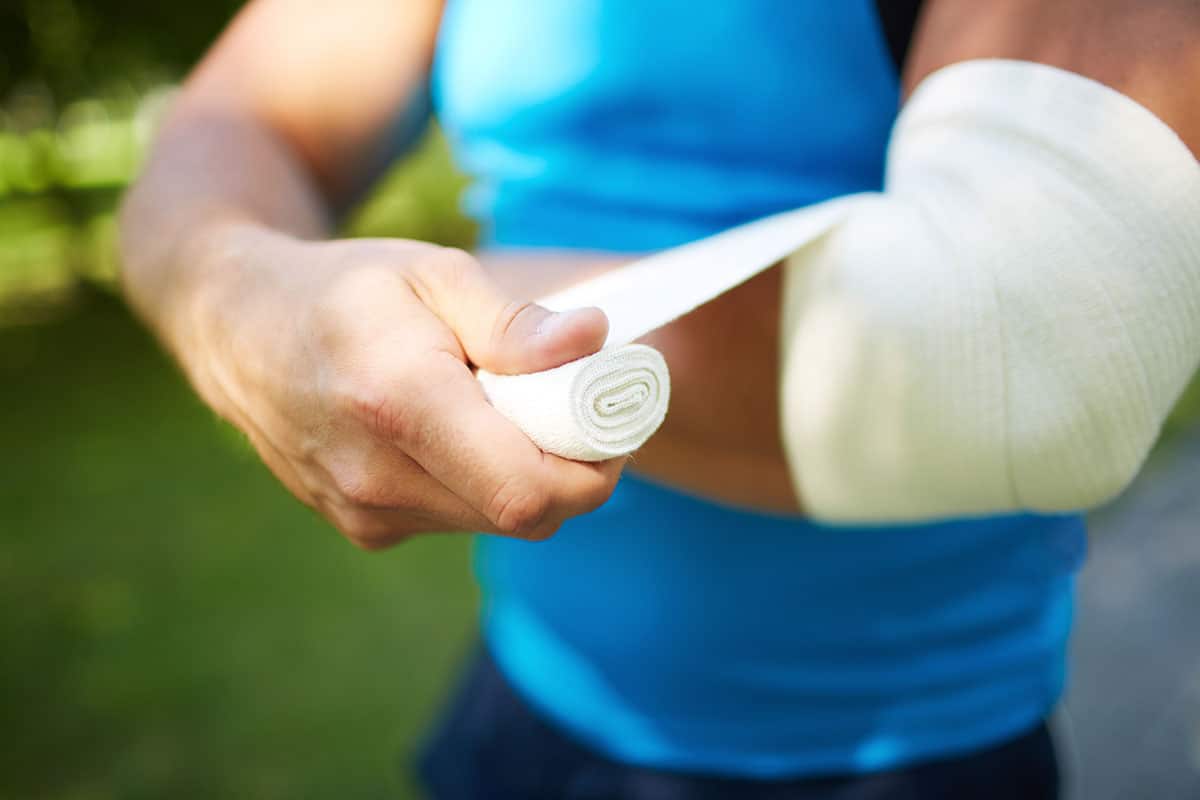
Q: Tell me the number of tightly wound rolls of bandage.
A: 1